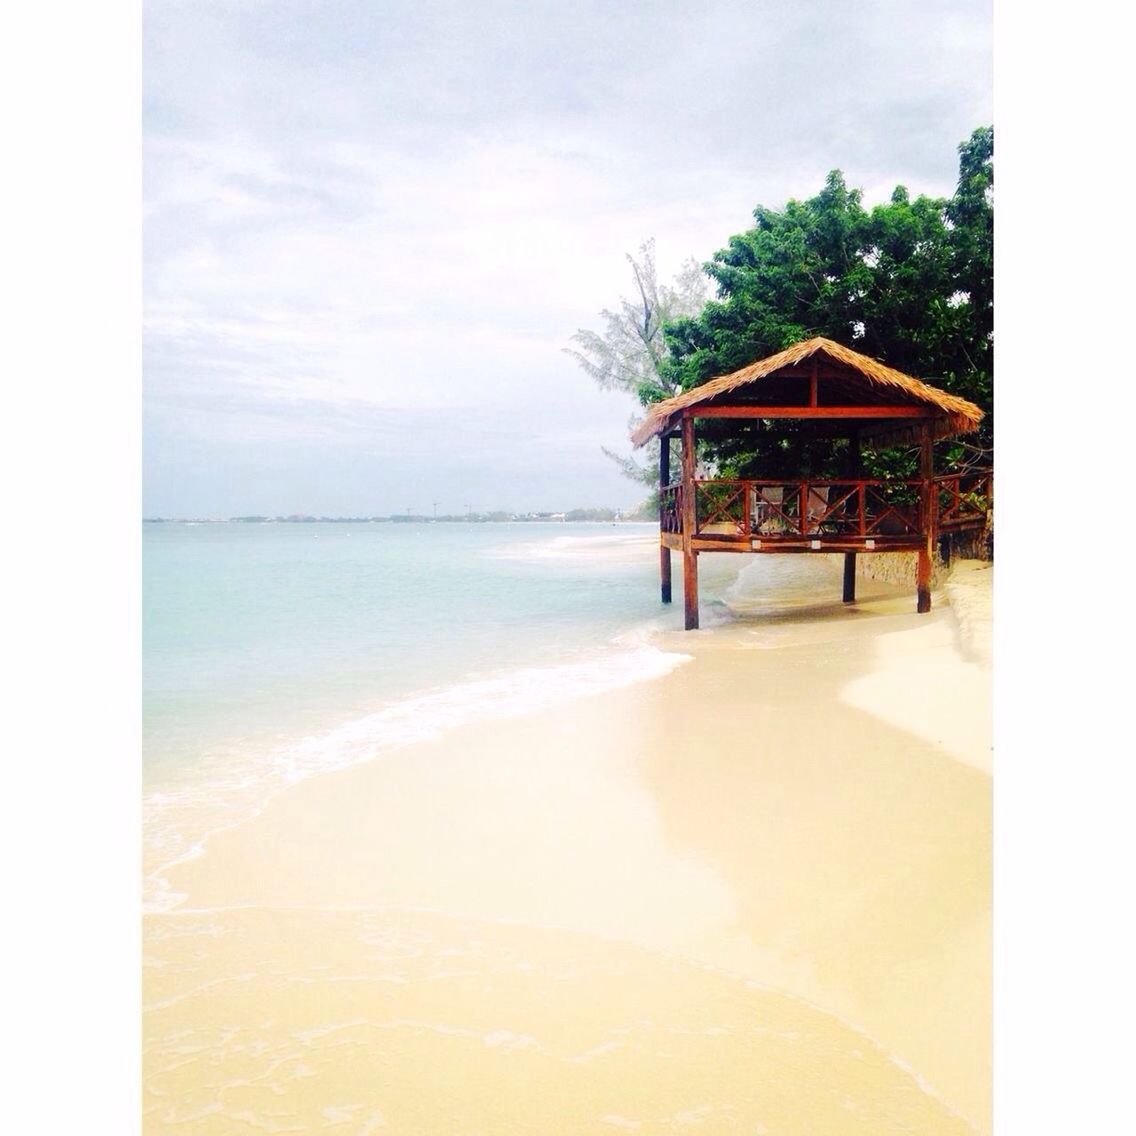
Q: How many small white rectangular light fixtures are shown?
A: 3